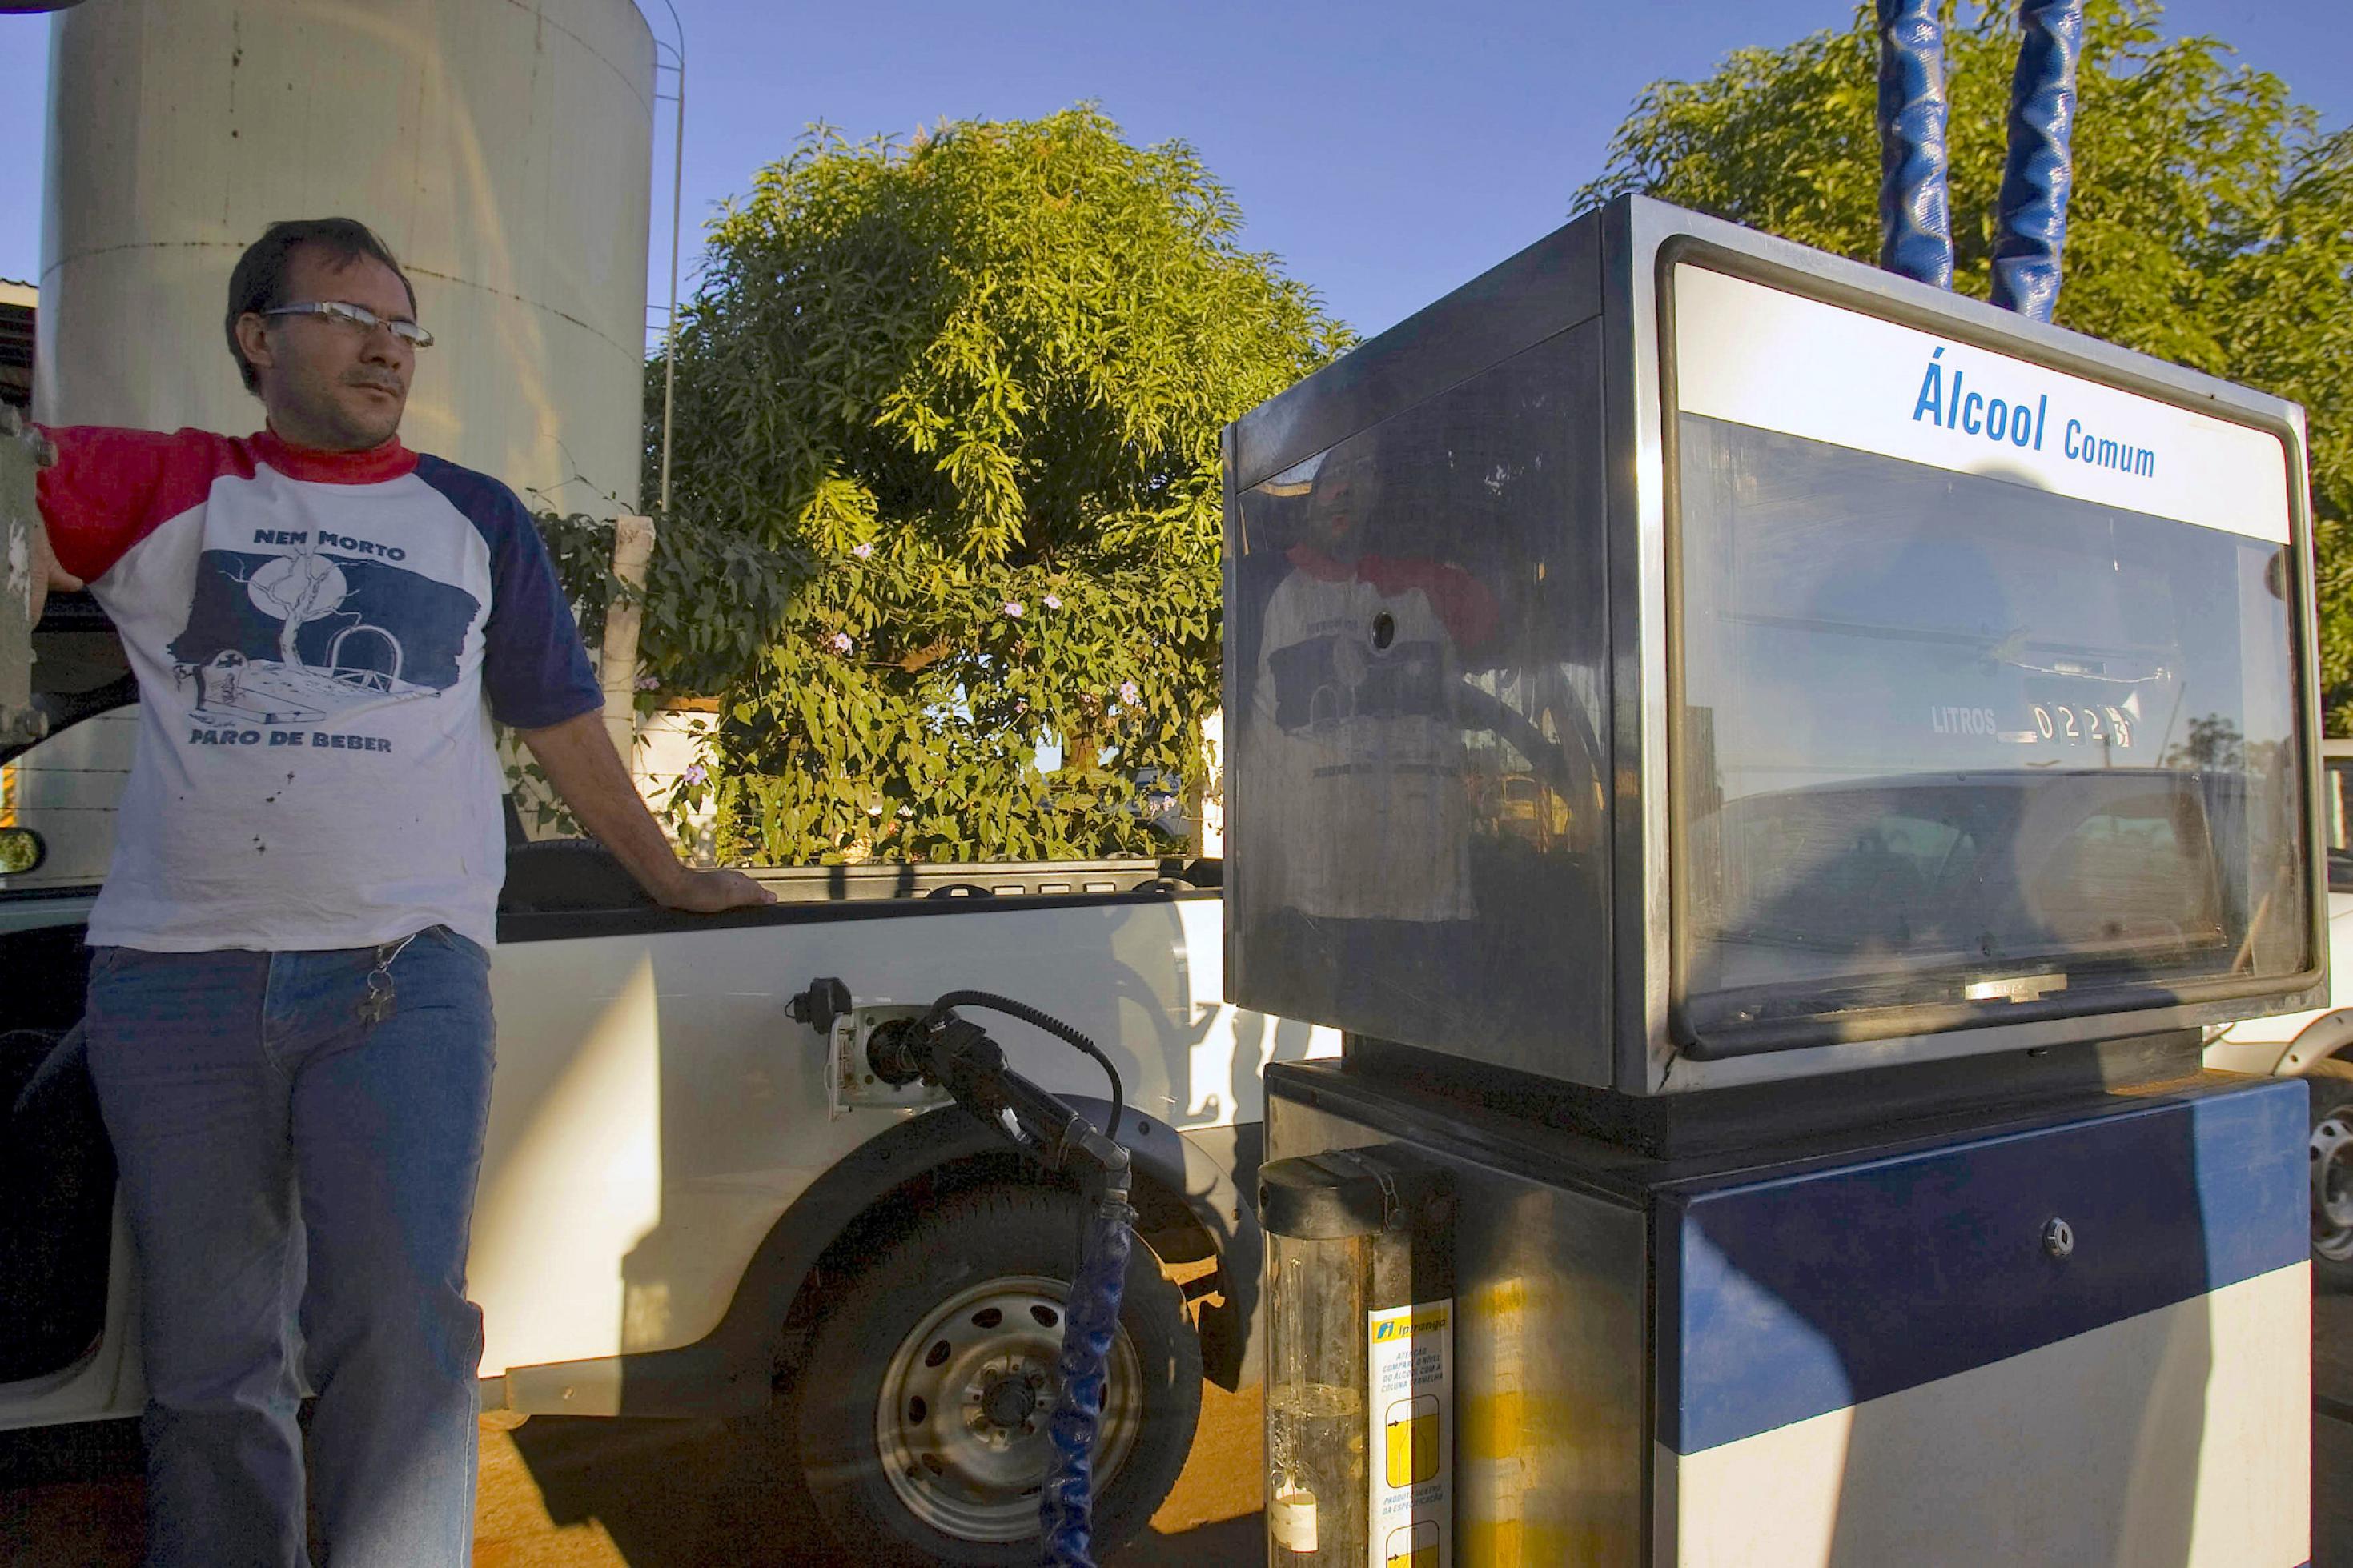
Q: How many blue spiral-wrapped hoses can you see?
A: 3